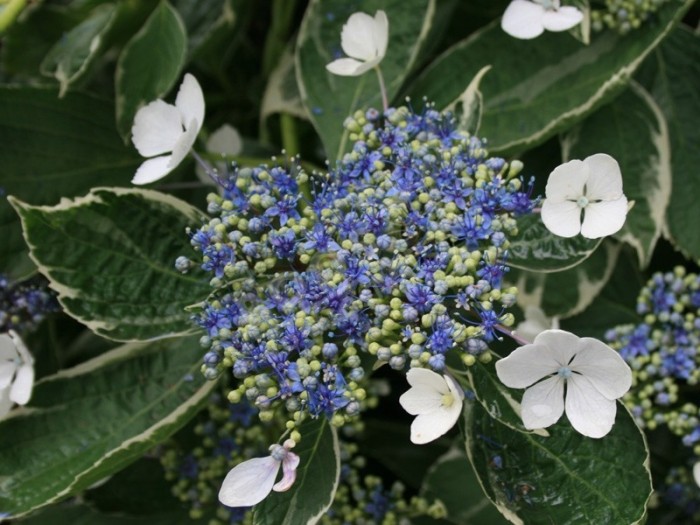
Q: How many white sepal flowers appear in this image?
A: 8